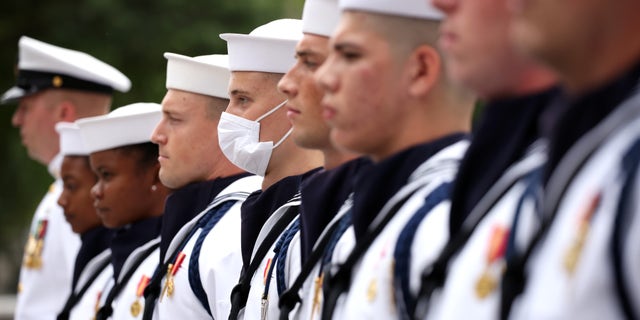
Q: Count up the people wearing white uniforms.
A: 9